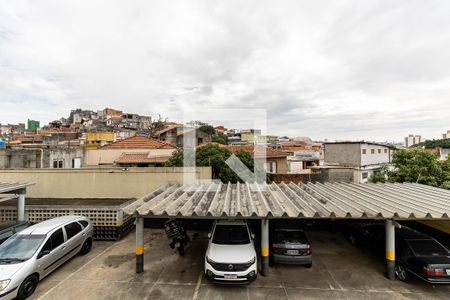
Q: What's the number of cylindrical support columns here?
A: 4